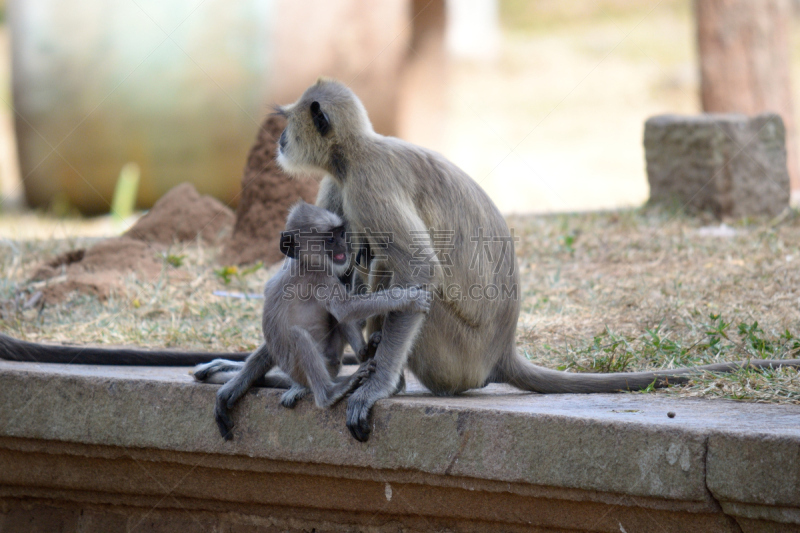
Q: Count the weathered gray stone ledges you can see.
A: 1